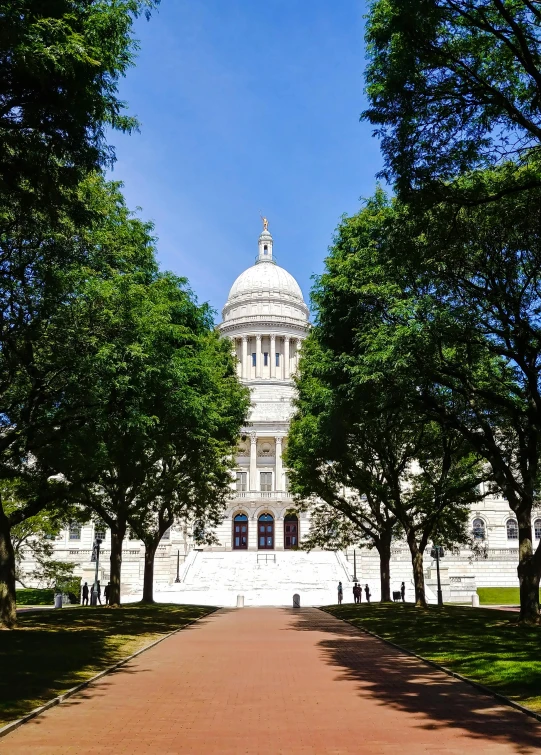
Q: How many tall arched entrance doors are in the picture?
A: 3